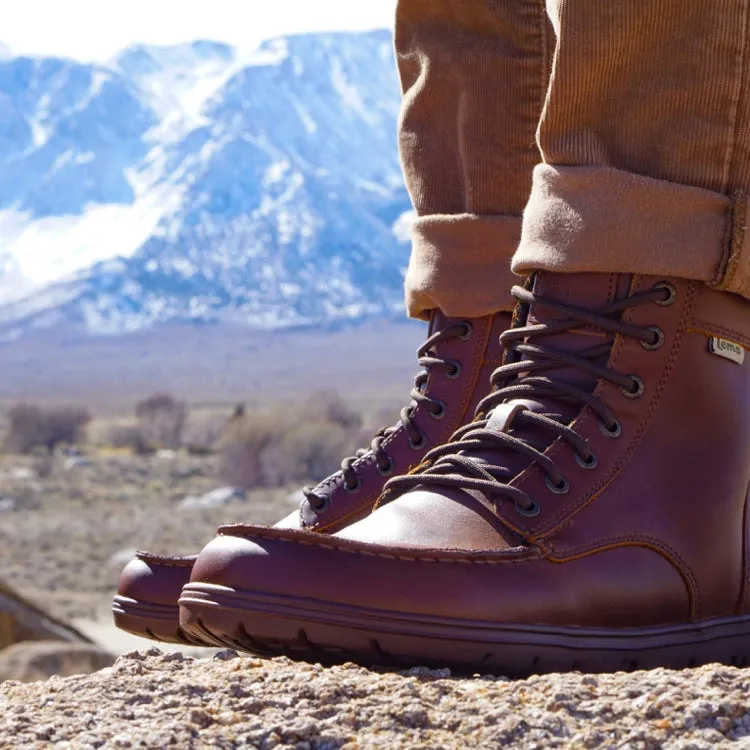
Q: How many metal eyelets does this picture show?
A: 14